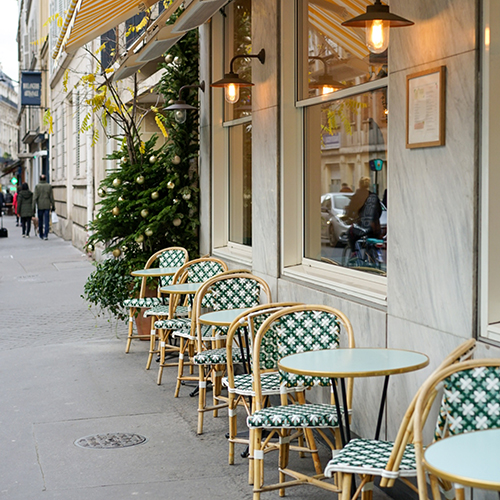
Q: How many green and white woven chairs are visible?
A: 9